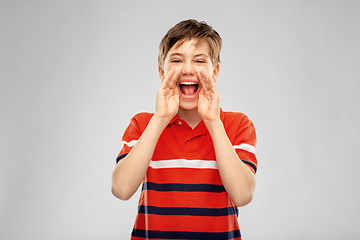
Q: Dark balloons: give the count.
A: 0